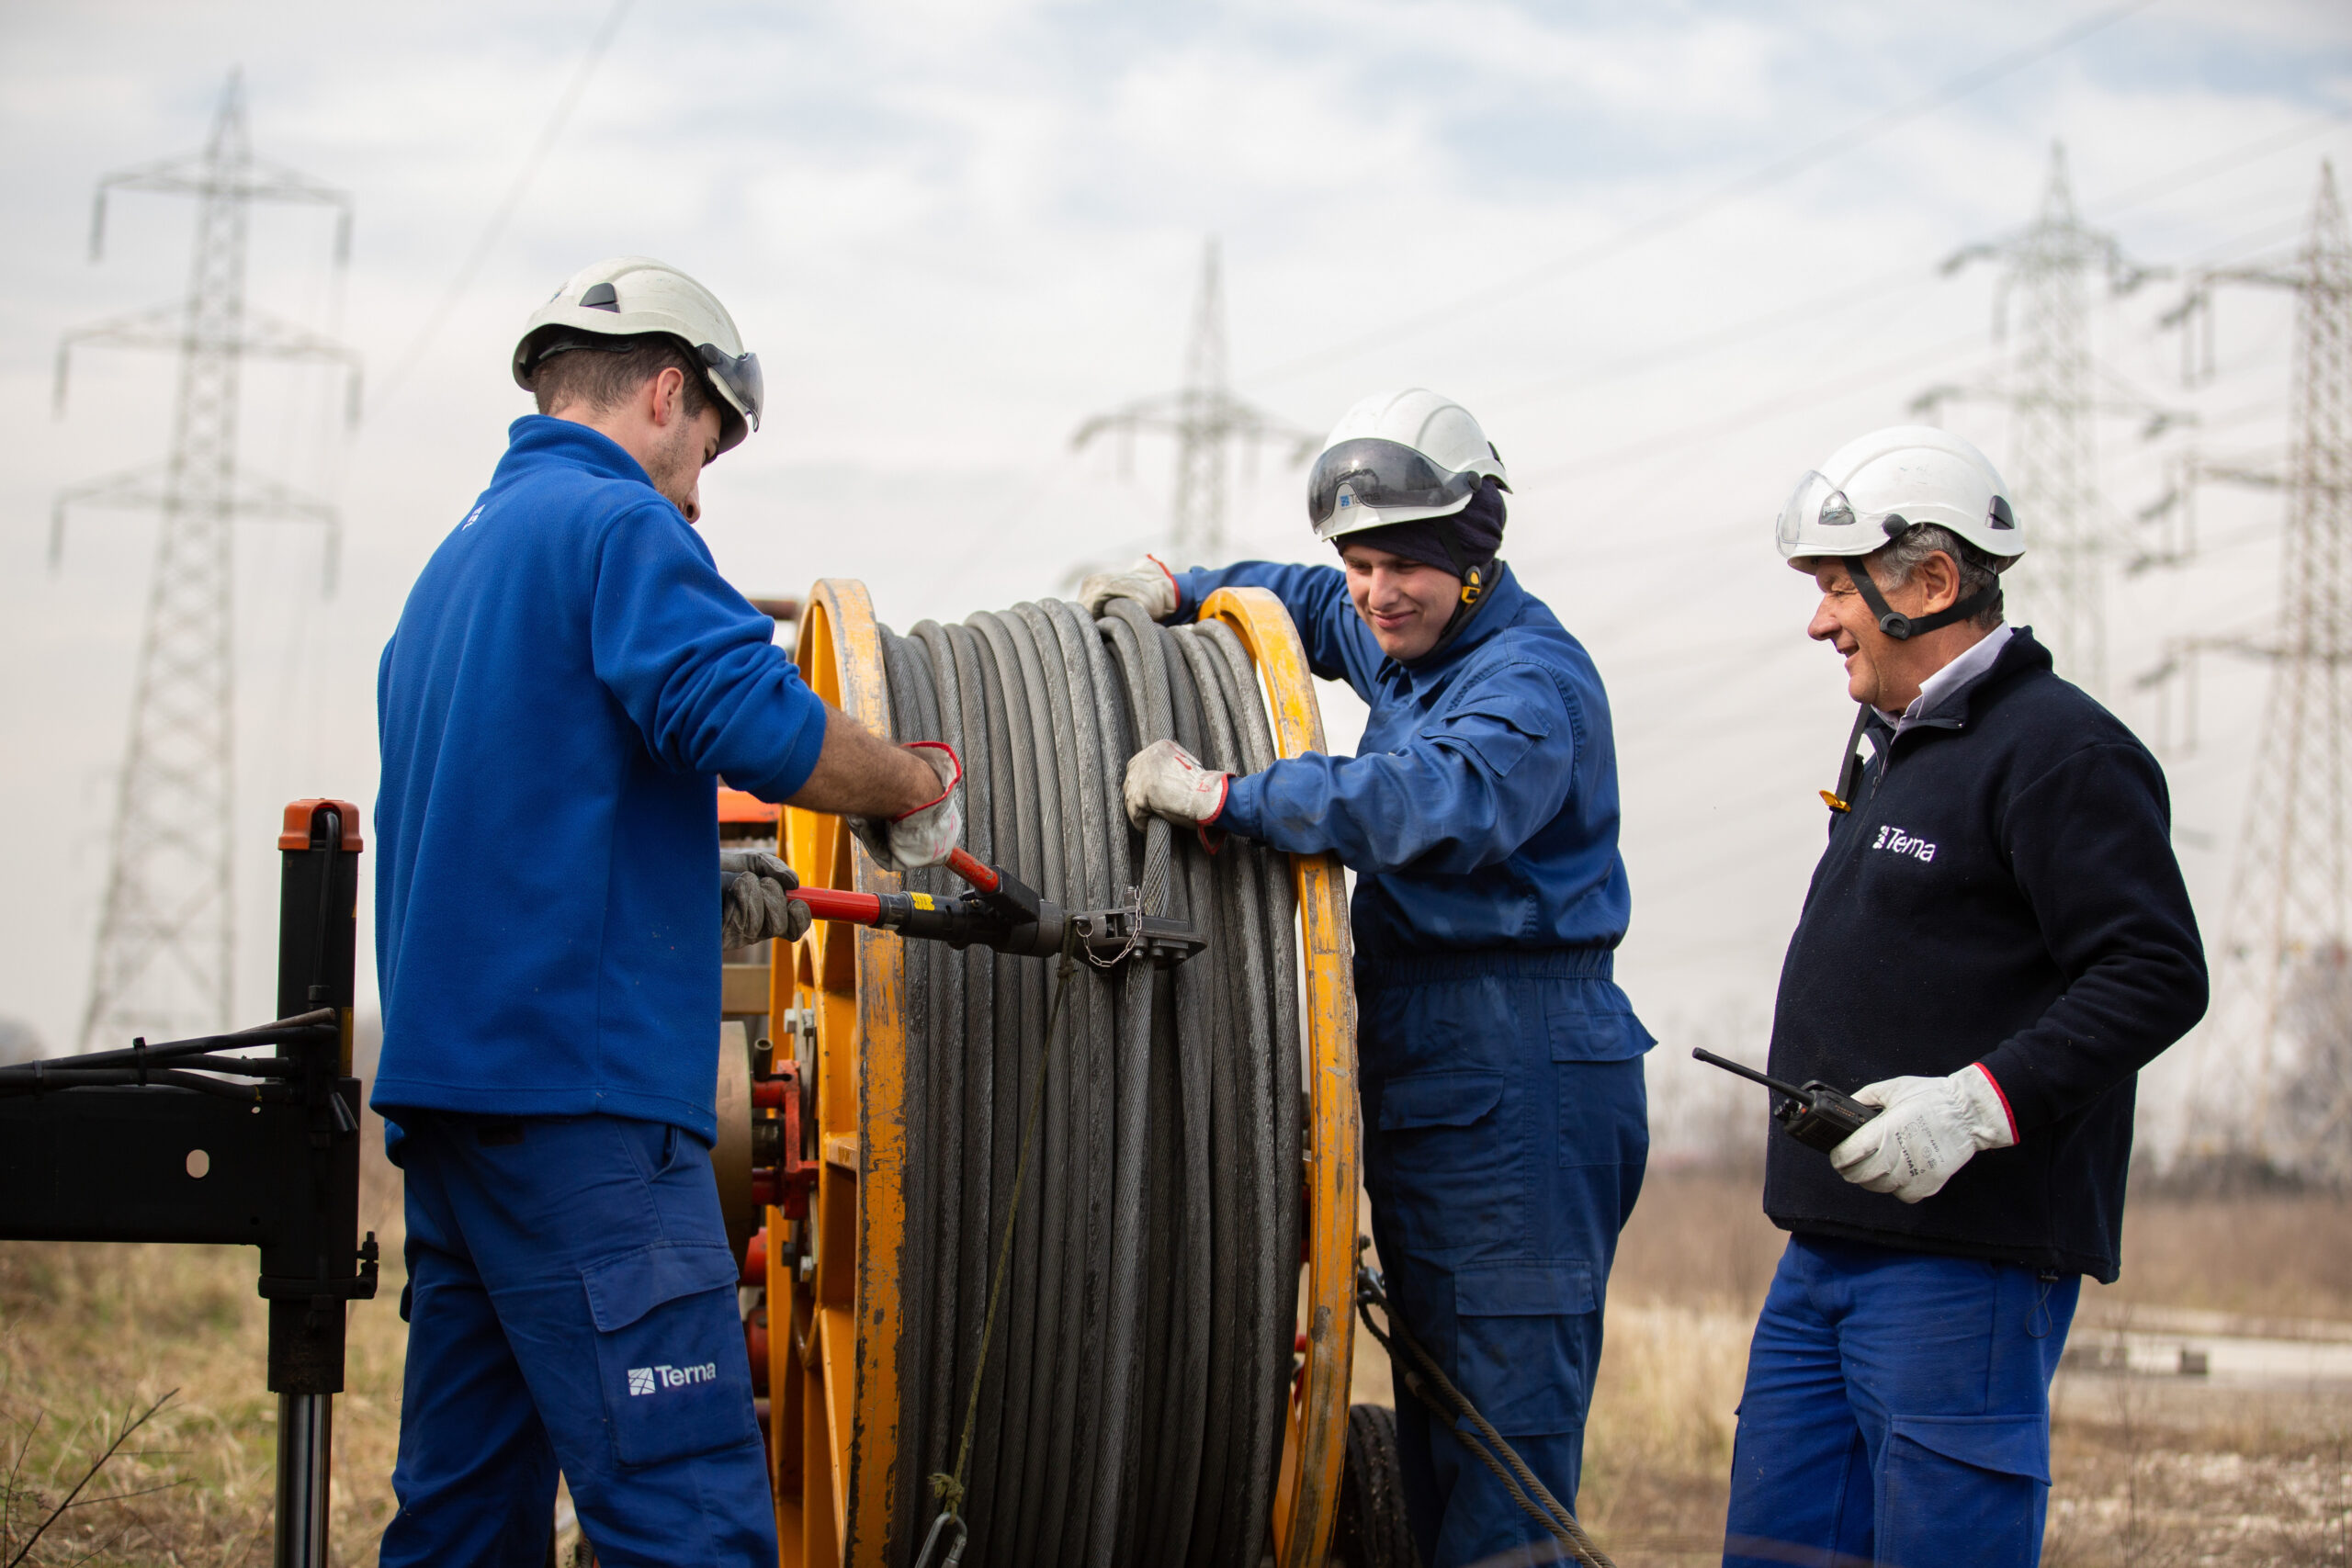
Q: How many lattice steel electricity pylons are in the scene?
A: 4